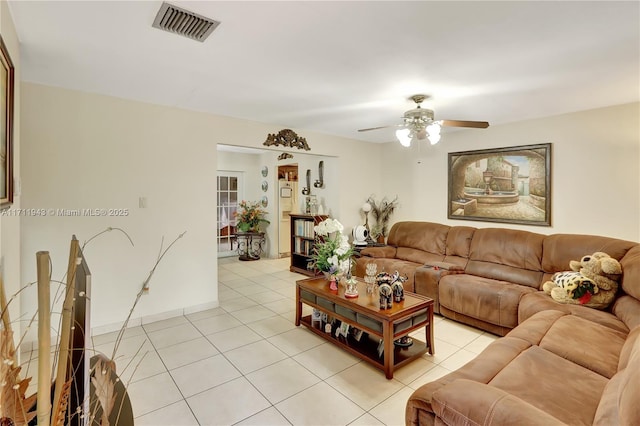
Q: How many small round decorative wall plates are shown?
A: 3